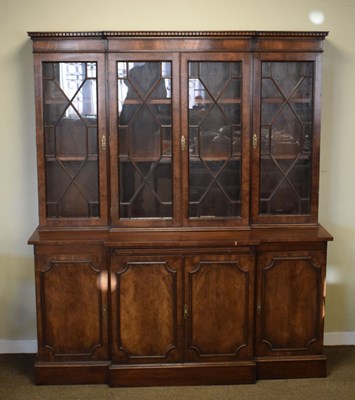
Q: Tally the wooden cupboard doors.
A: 4